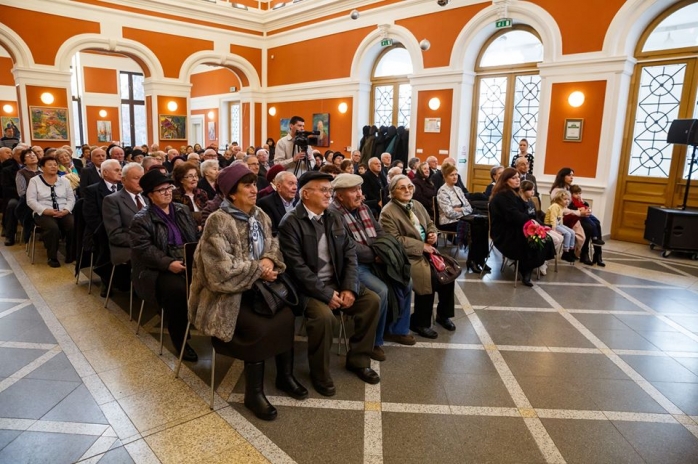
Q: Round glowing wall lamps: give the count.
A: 9